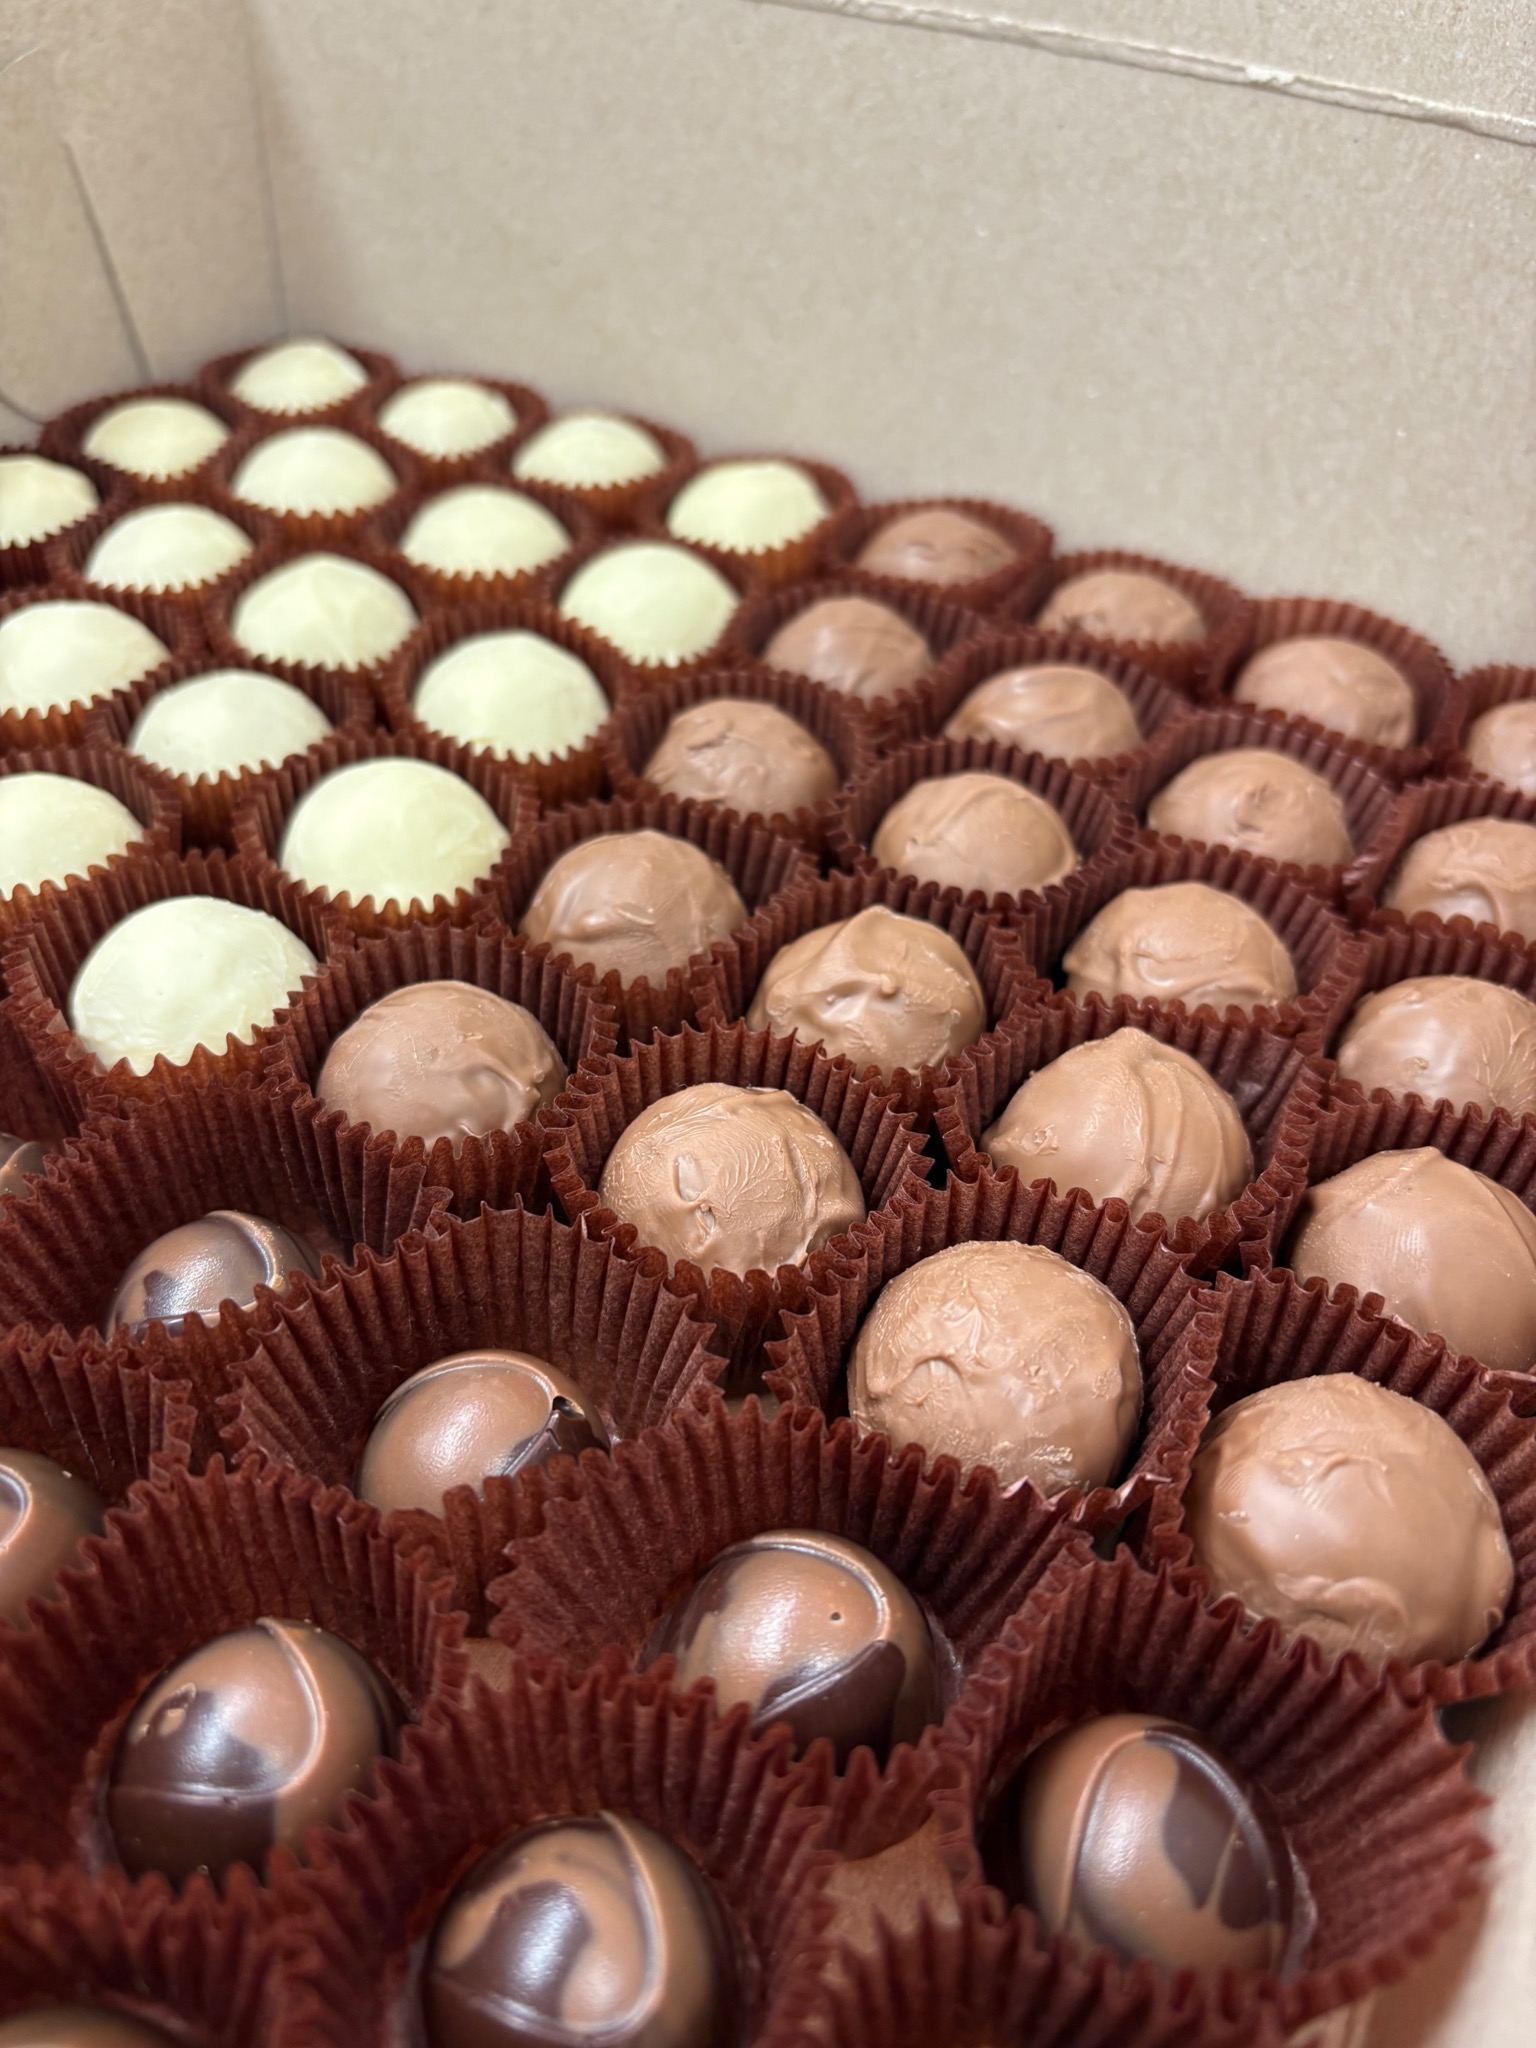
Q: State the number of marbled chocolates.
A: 9